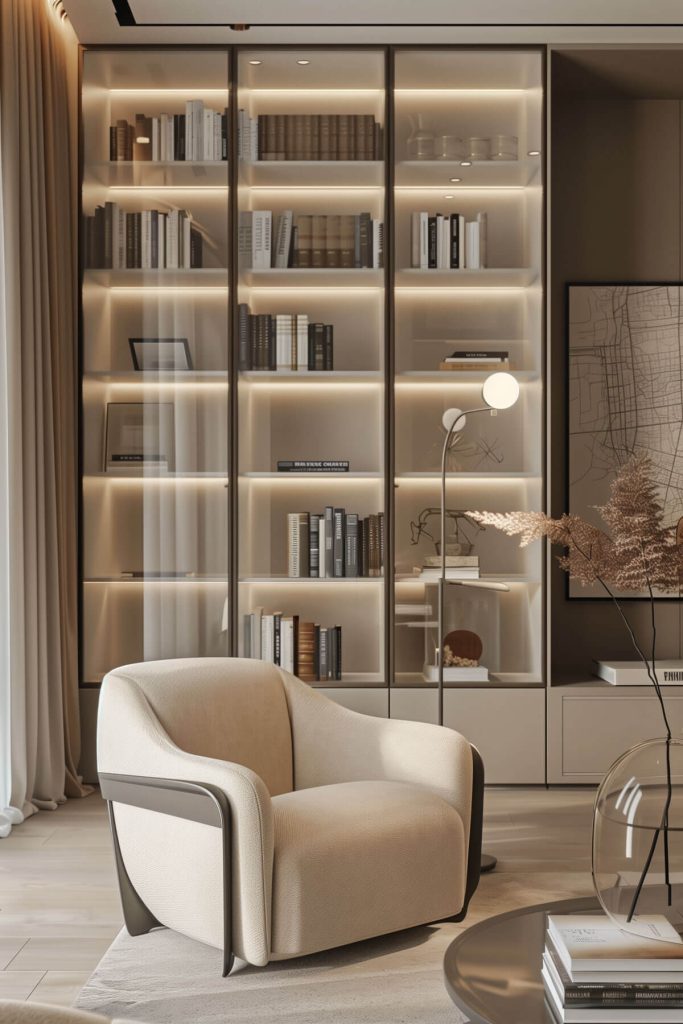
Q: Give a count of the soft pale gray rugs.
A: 1